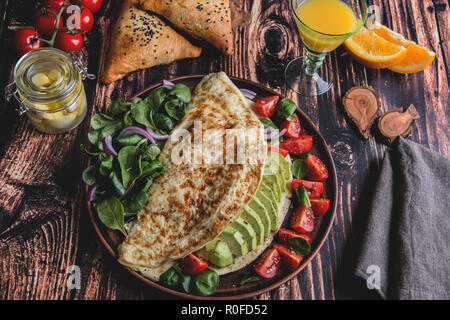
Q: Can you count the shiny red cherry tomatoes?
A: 6